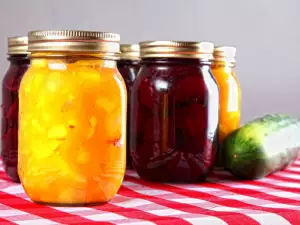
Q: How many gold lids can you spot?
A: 5